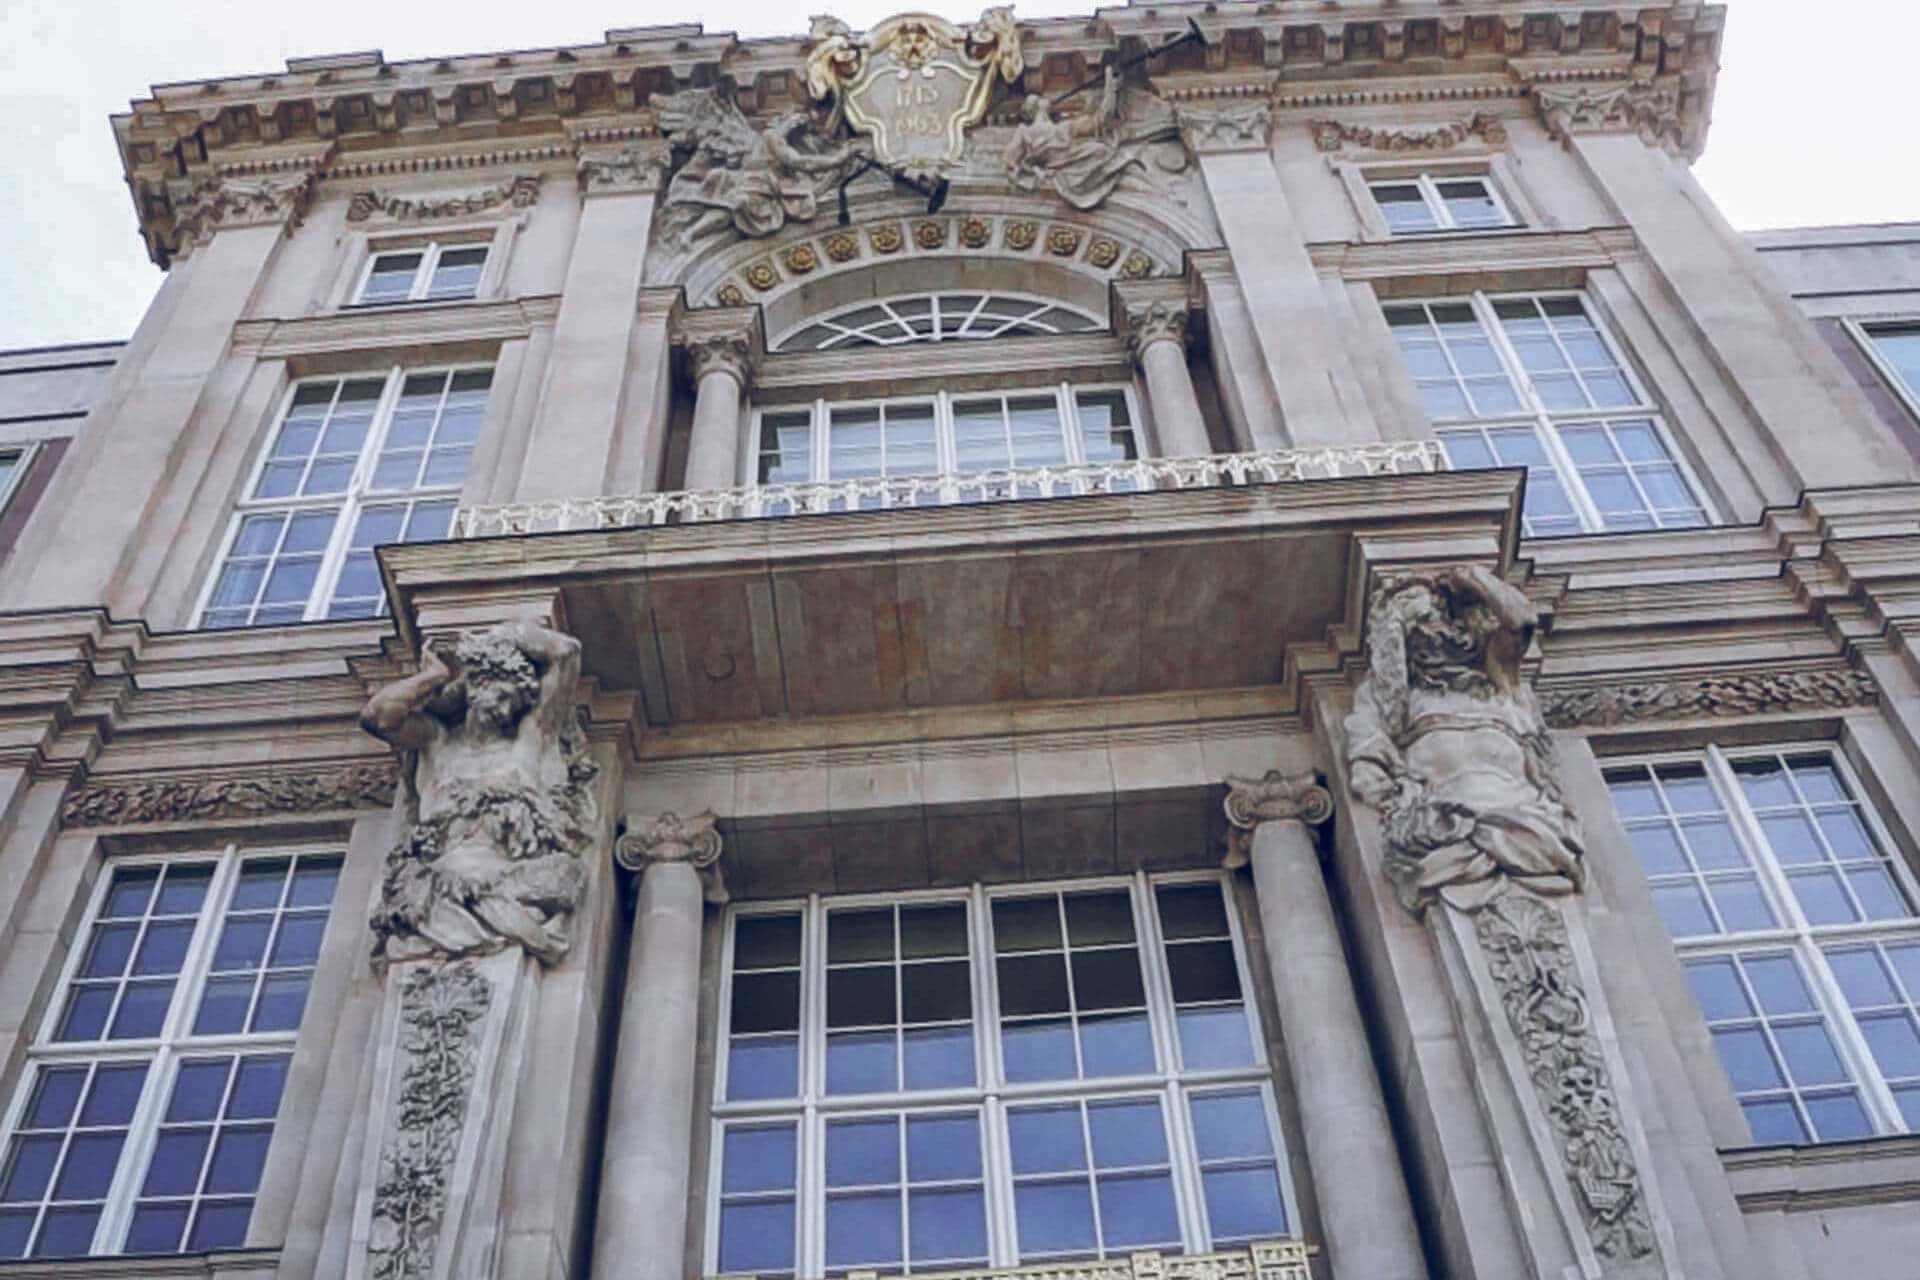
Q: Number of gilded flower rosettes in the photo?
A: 11